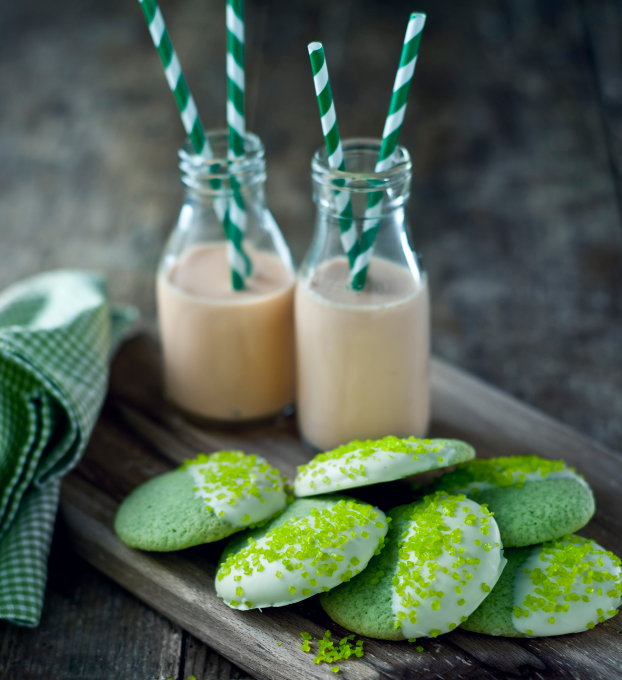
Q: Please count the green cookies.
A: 6